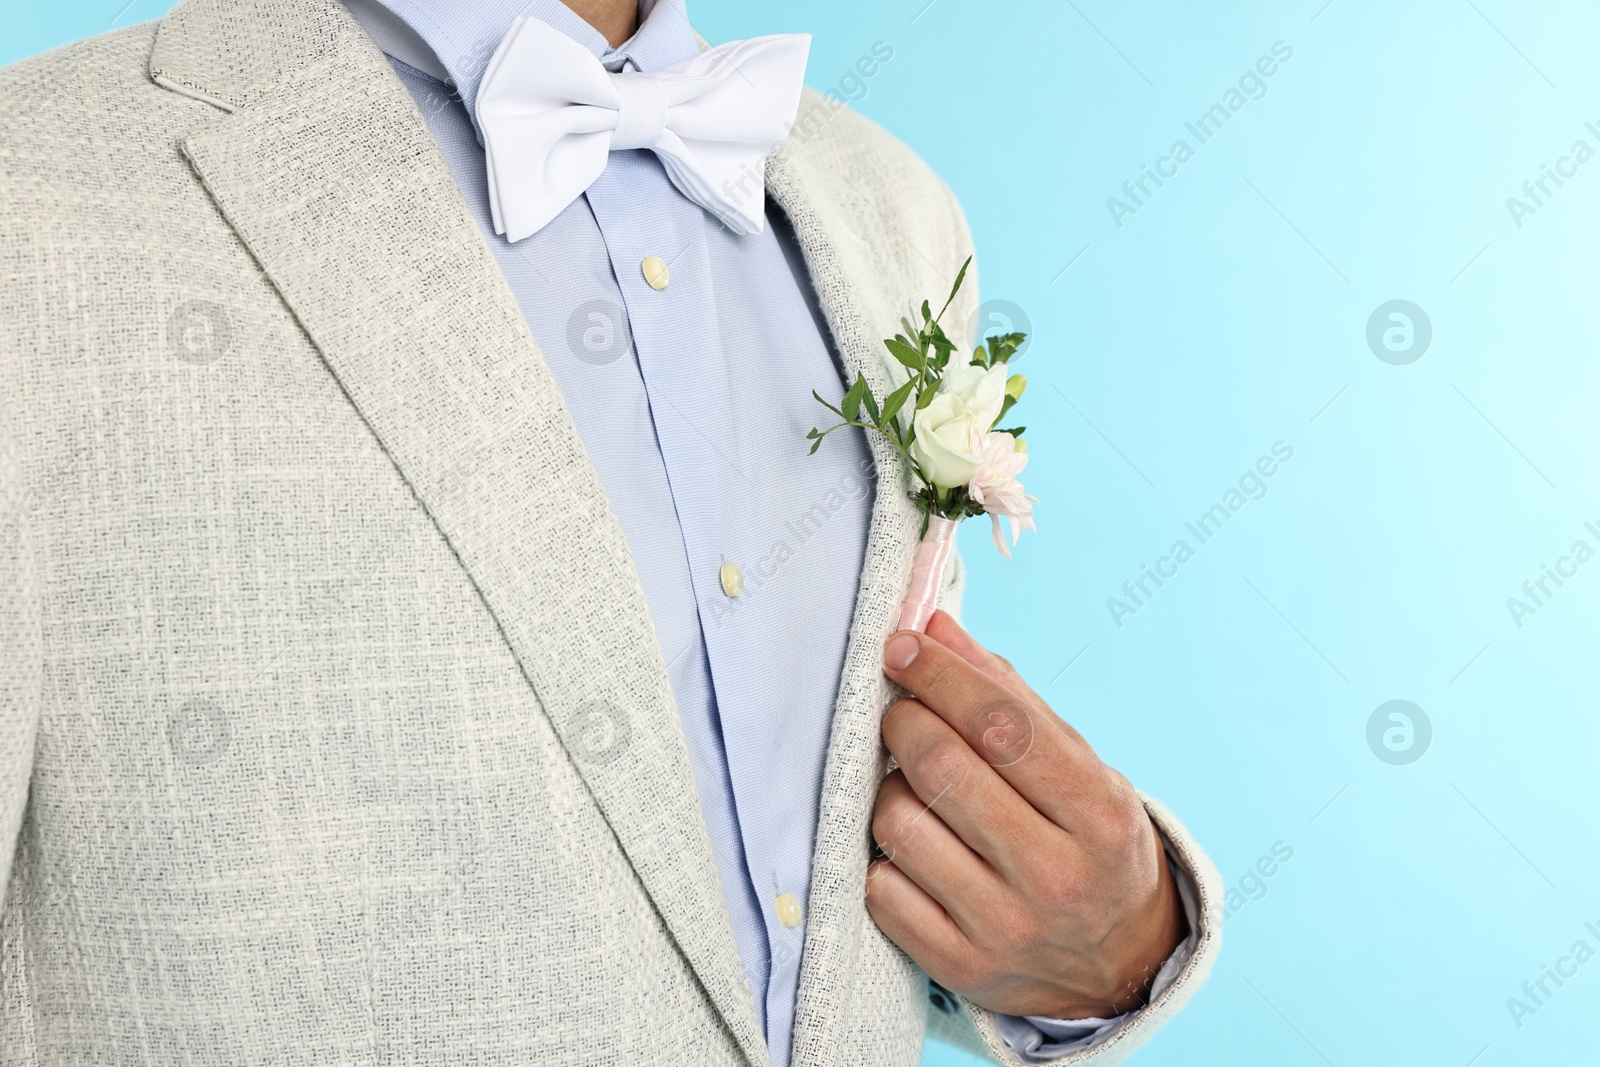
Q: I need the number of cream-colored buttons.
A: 3